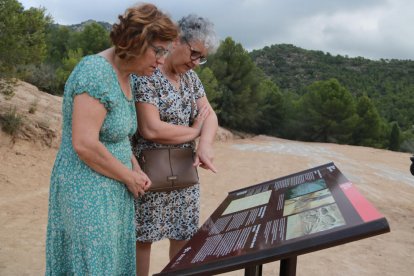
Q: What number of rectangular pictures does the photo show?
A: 4